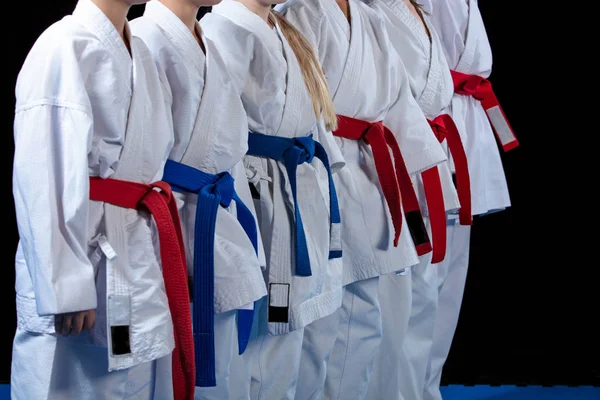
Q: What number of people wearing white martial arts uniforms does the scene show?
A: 6